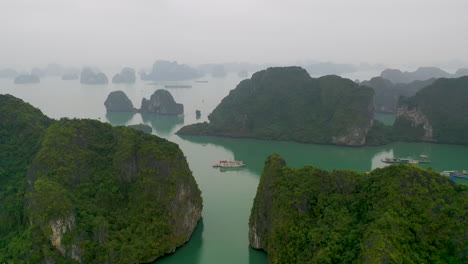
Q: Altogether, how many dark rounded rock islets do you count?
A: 2